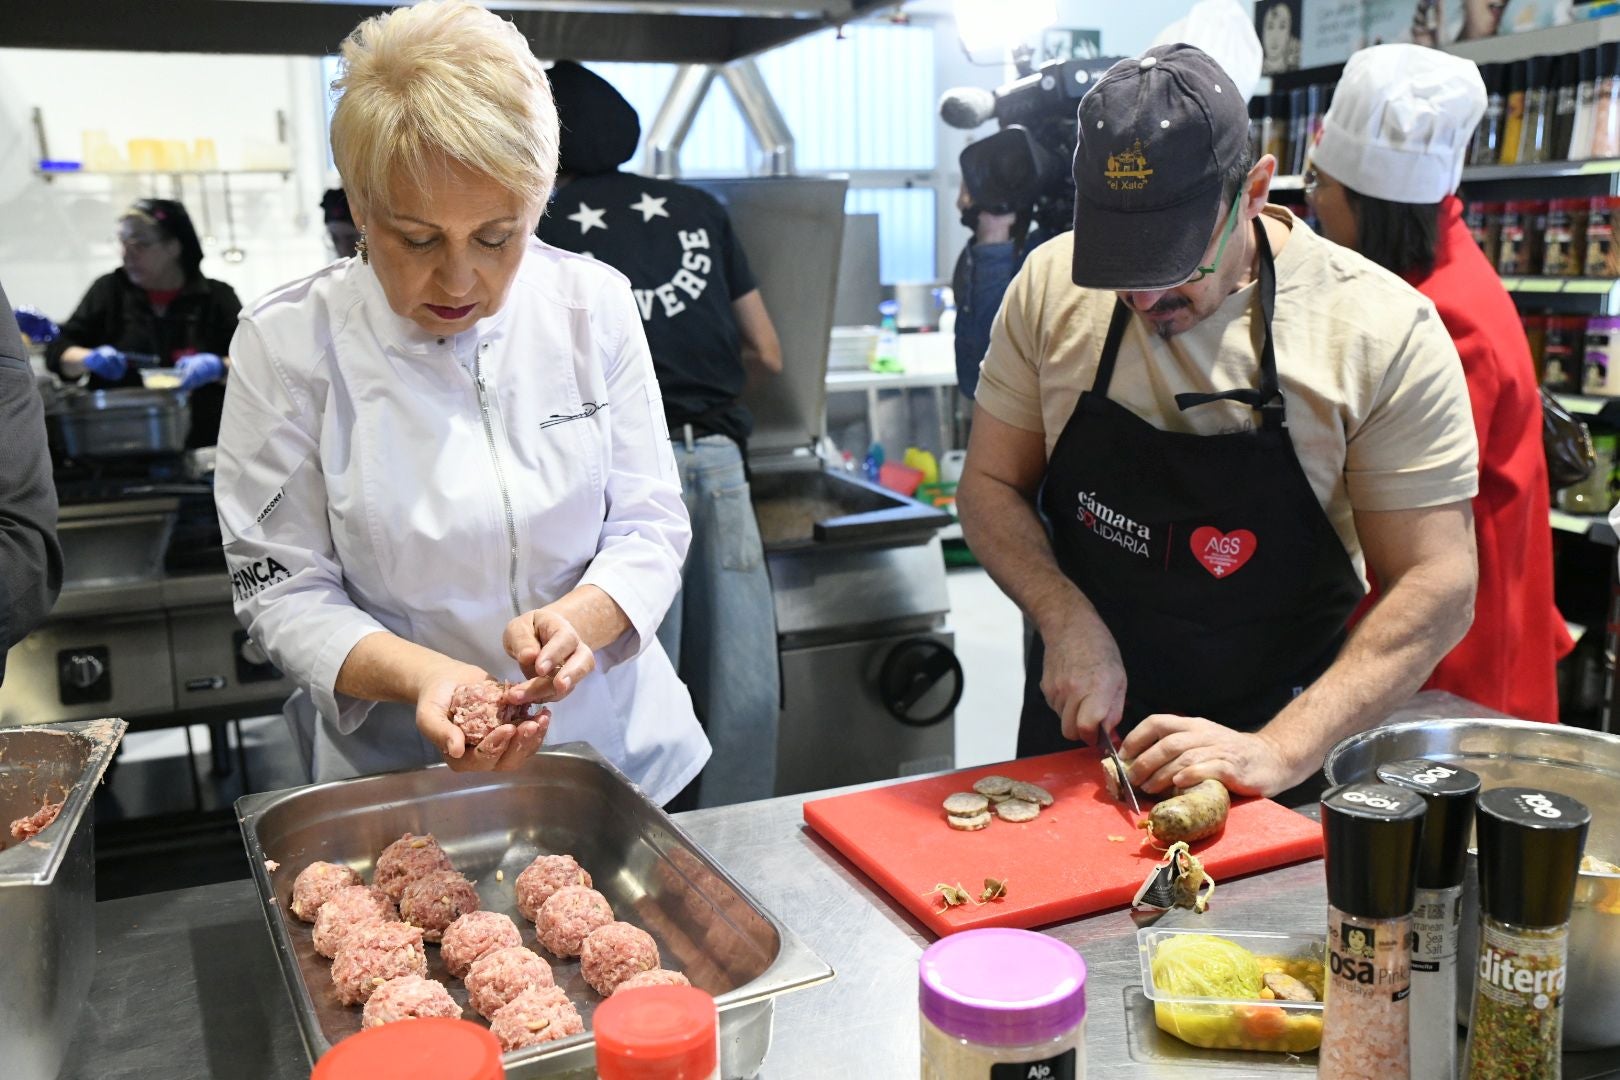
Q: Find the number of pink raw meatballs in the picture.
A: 14